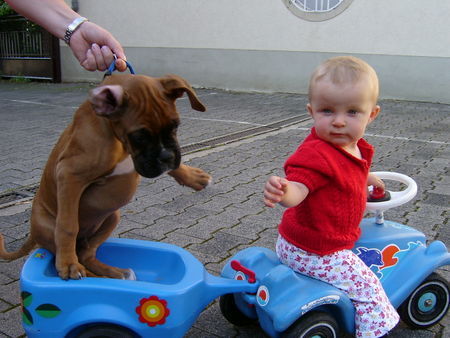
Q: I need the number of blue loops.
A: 1